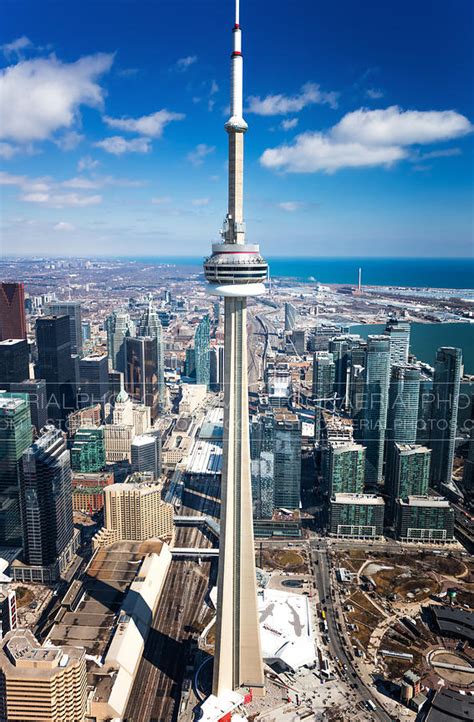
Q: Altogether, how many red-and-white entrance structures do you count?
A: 1